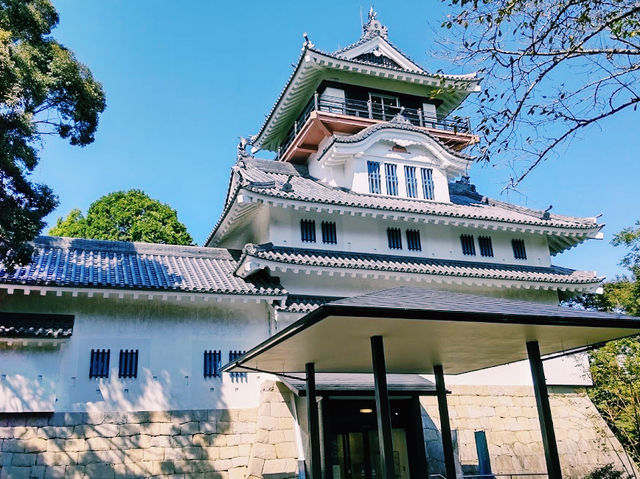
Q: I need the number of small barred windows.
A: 15